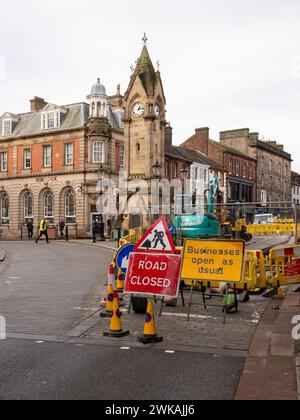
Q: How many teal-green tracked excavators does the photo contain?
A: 1